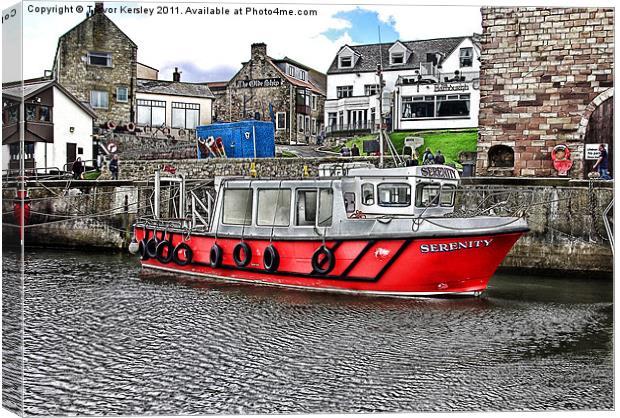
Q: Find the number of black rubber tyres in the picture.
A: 8